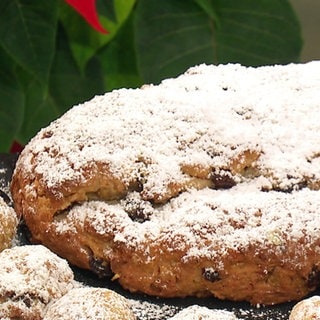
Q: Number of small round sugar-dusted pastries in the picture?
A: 5